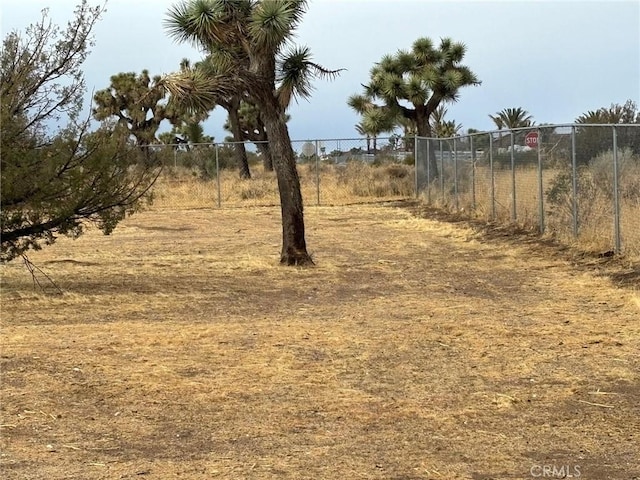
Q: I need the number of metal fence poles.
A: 12